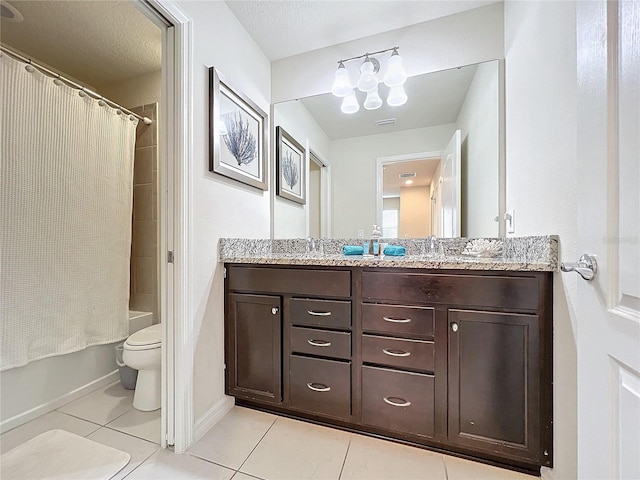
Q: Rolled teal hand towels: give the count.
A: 2